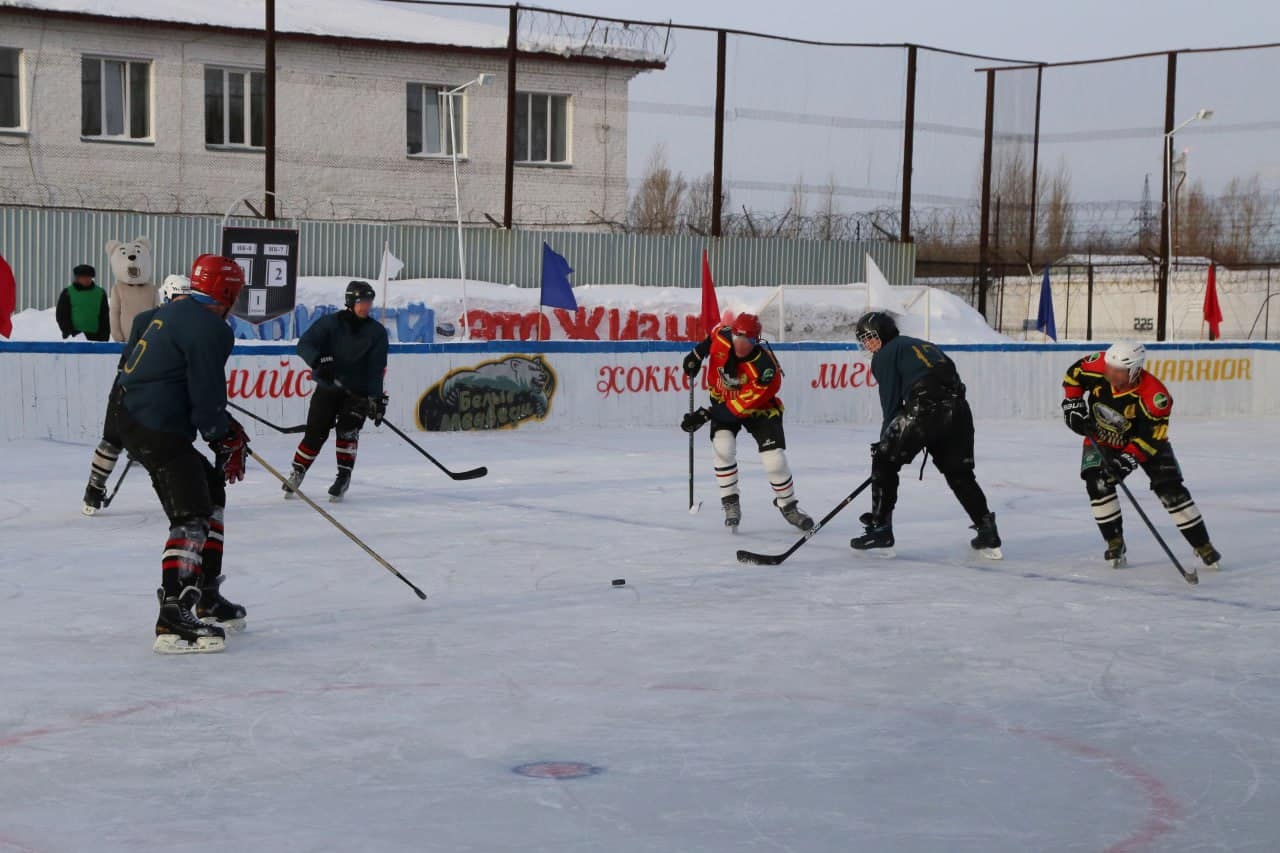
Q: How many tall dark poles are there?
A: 7